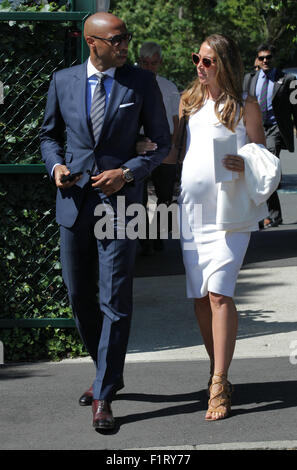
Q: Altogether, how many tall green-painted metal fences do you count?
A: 1